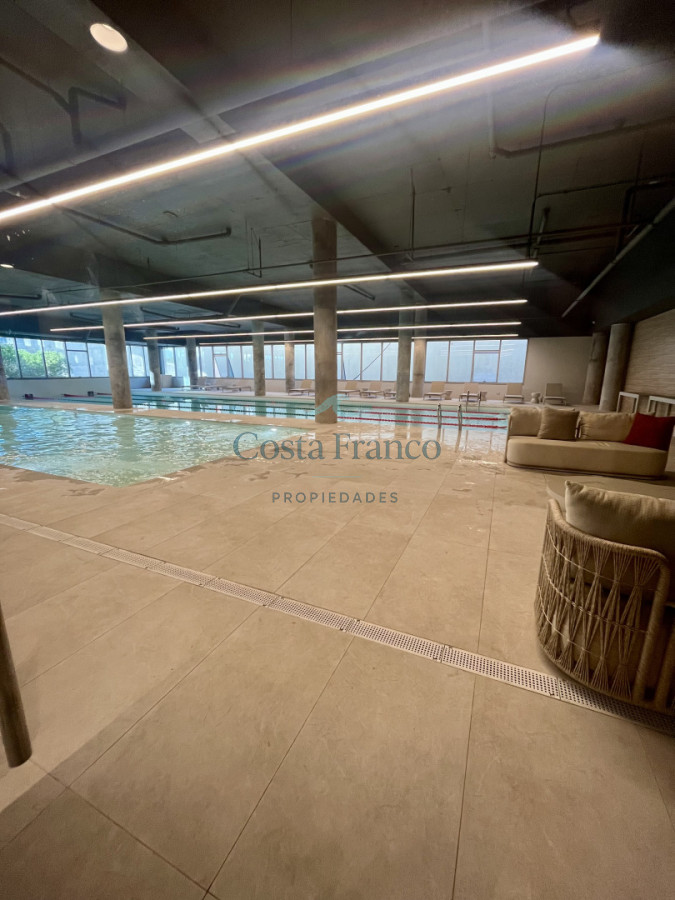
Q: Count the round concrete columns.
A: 11